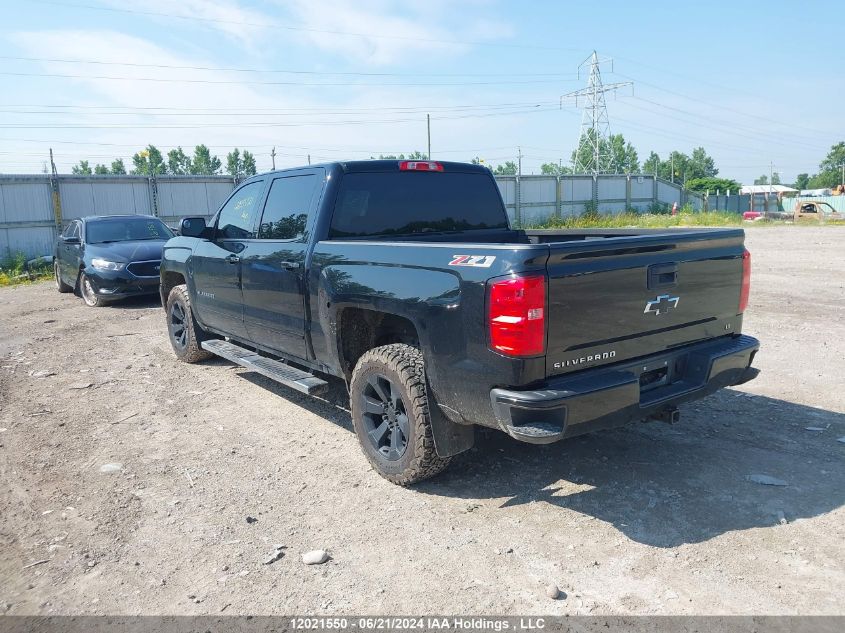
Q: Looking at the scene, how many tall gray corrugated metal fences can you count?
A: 1